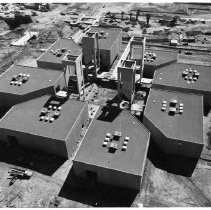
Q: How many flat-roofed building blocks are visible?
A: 8